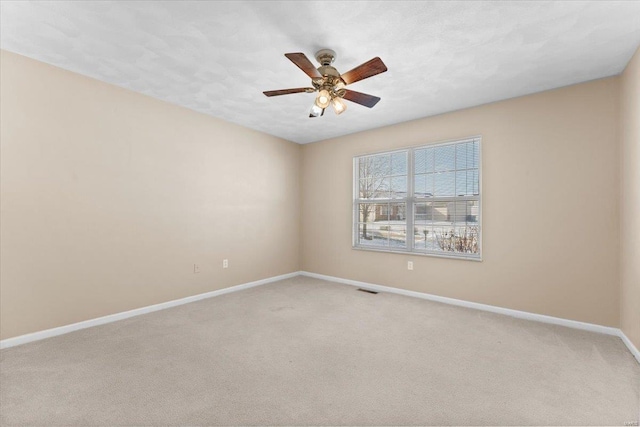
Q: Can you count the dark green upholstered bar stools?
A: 0